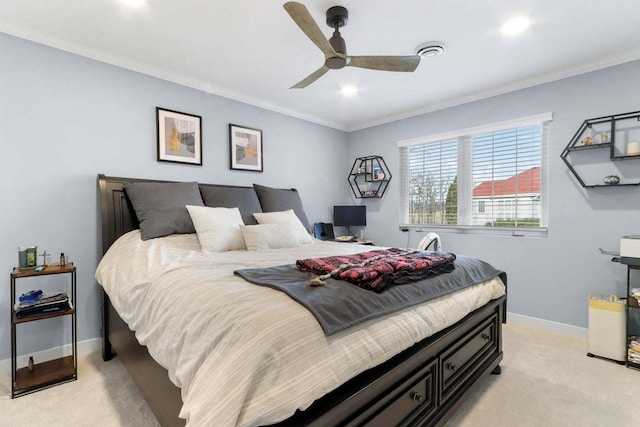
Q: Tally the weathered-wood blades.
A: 3